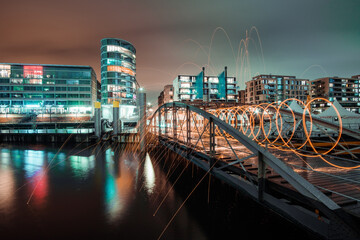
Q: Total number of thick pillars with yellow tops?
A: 2